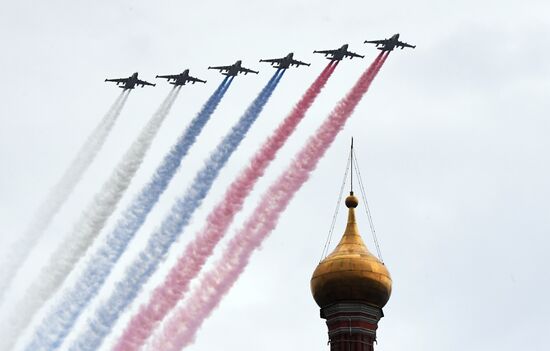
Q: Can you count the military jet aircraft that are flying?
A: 6